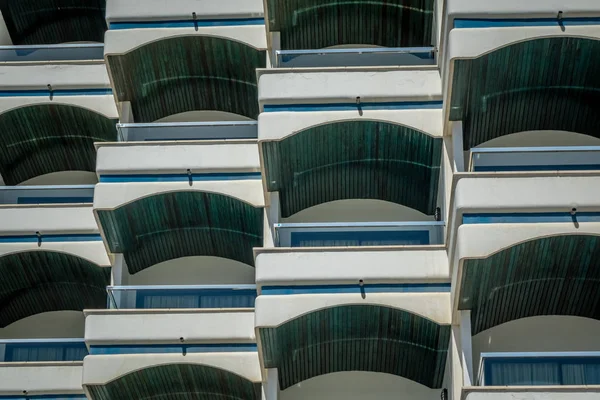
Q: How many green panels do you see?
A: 11